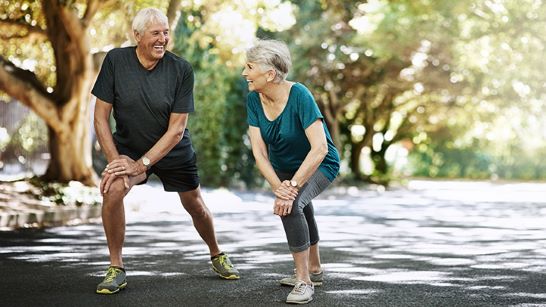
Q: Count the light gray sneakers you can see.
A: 2